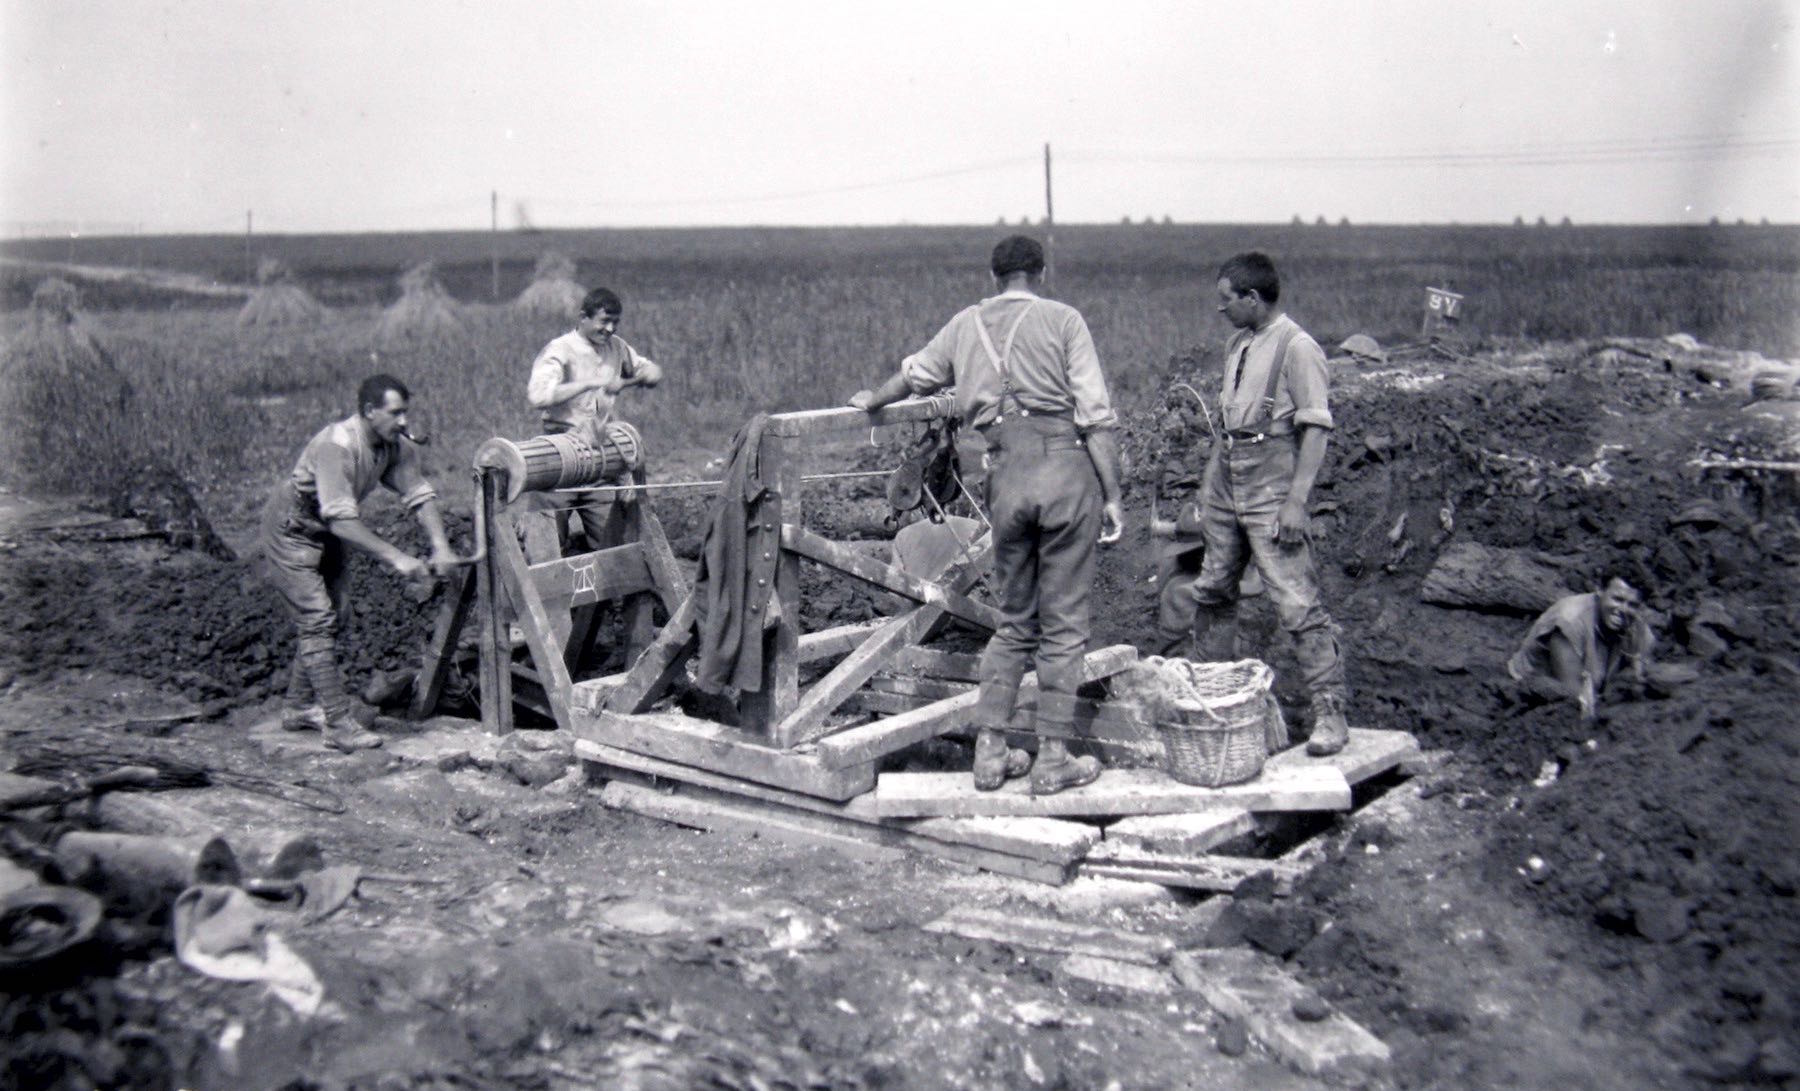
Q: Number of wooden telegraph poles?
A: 3